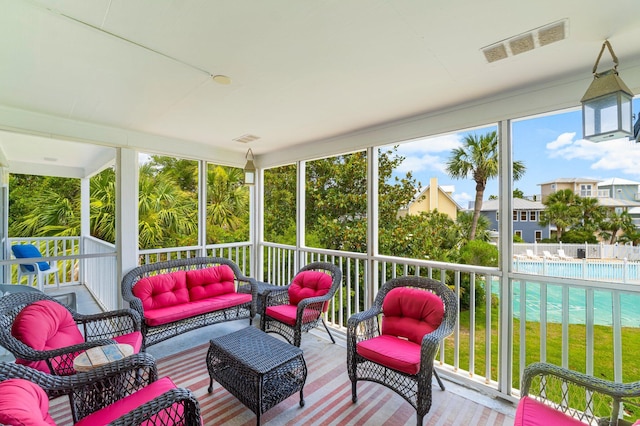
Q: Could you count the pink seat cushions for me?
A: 6